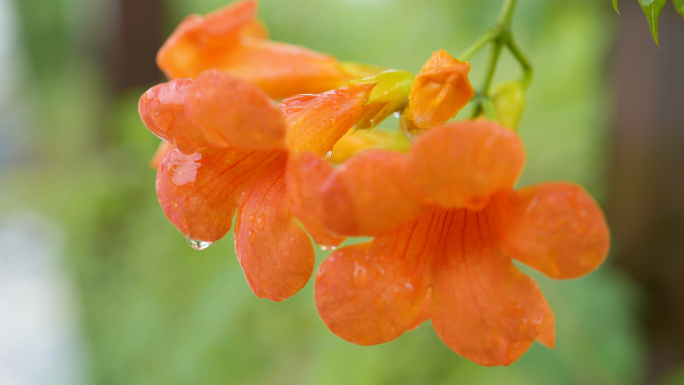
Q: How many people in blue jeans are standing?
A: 0